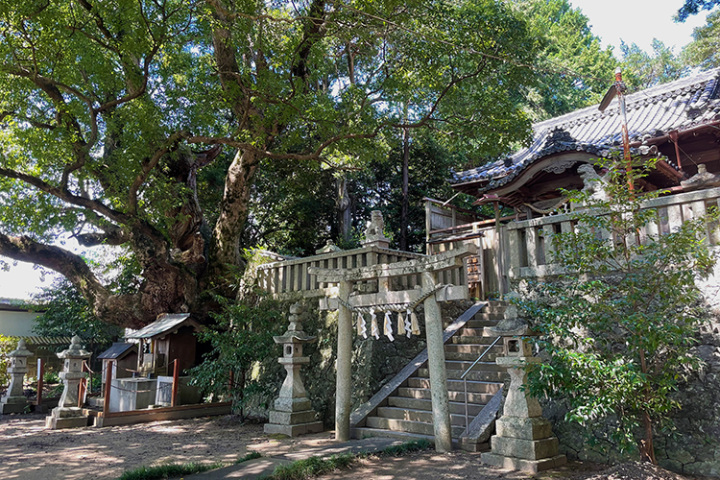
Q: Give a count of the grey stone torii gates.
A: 1